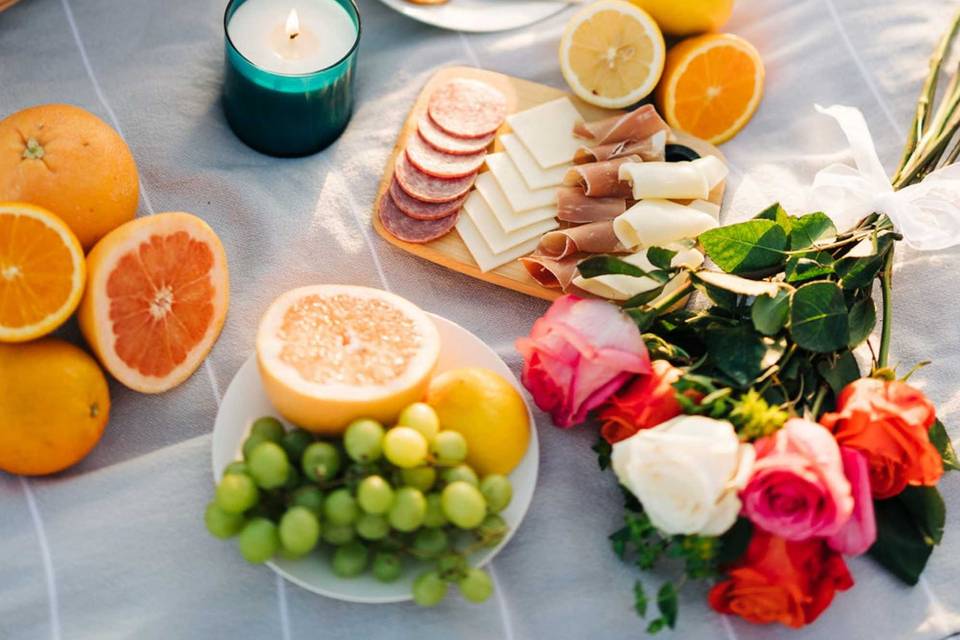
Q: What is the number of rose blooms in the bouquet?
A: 6